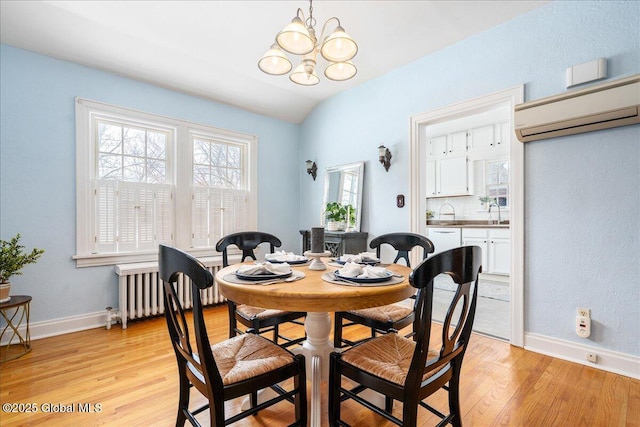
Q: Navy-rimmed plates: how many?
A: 4